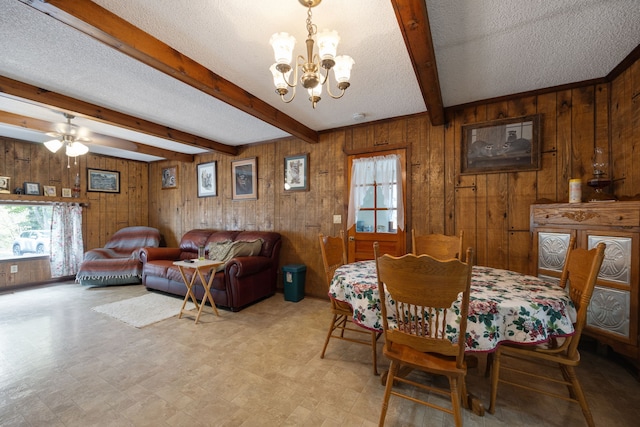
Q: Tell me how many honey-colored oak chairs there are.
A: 4